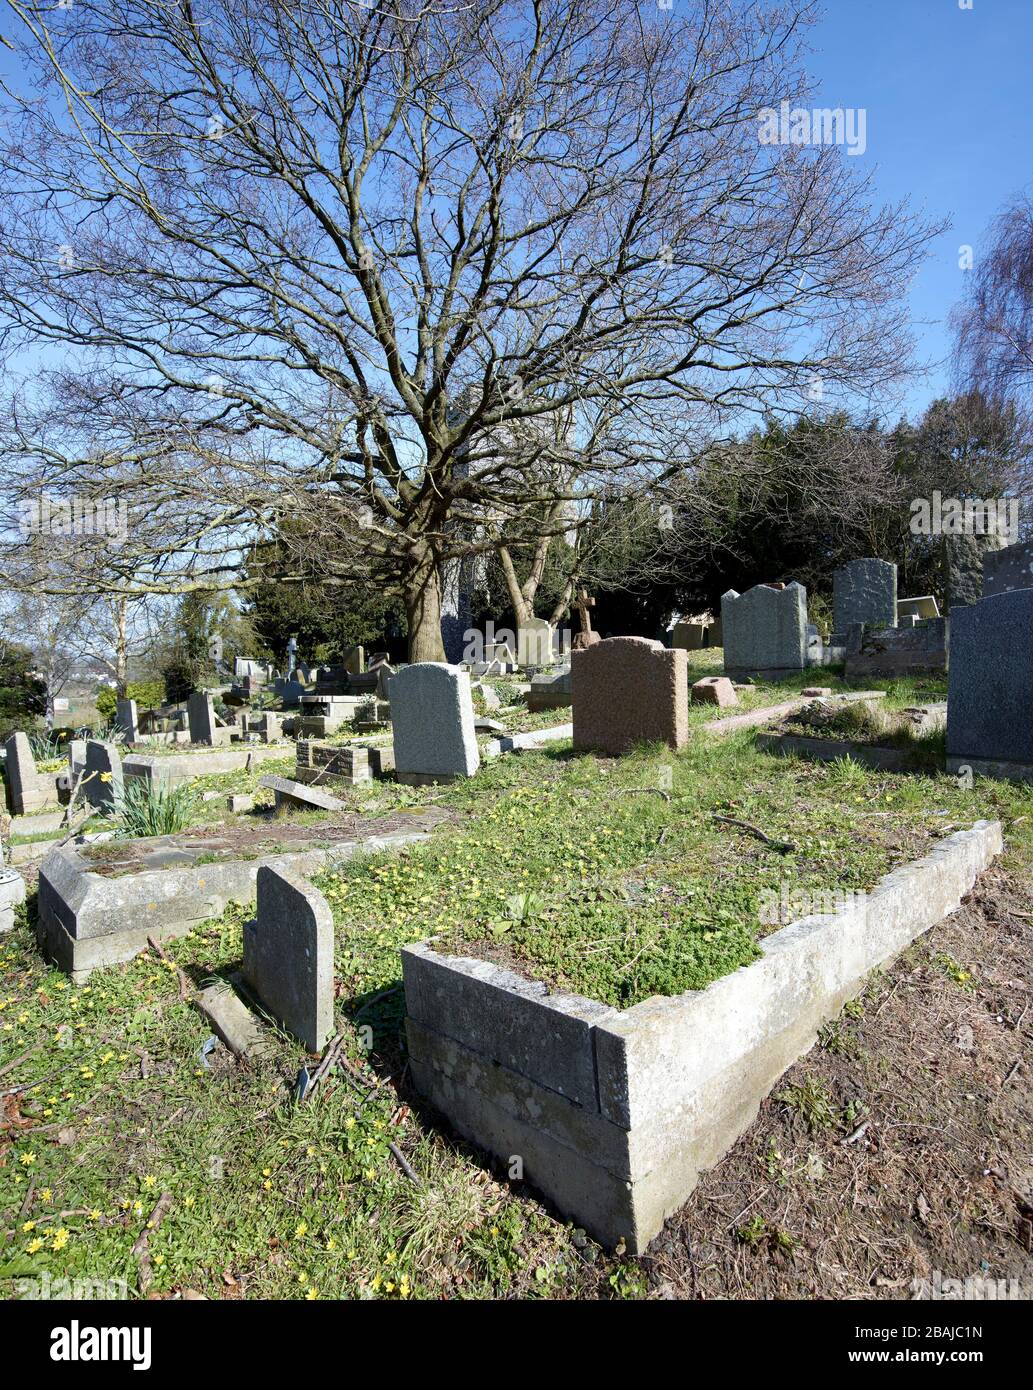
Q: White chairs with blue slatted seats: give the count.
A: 0